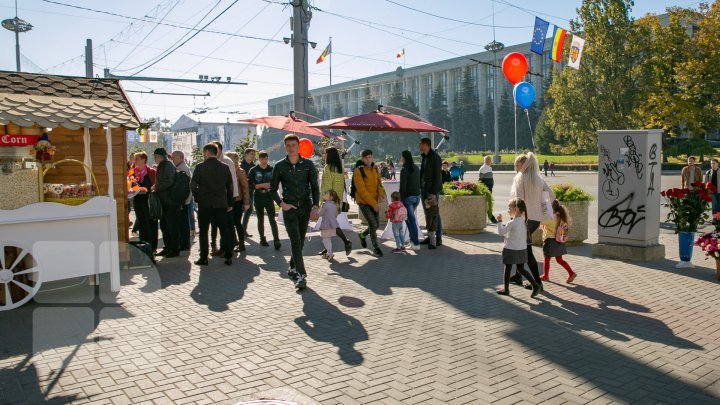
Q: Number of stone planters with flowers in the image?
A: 2